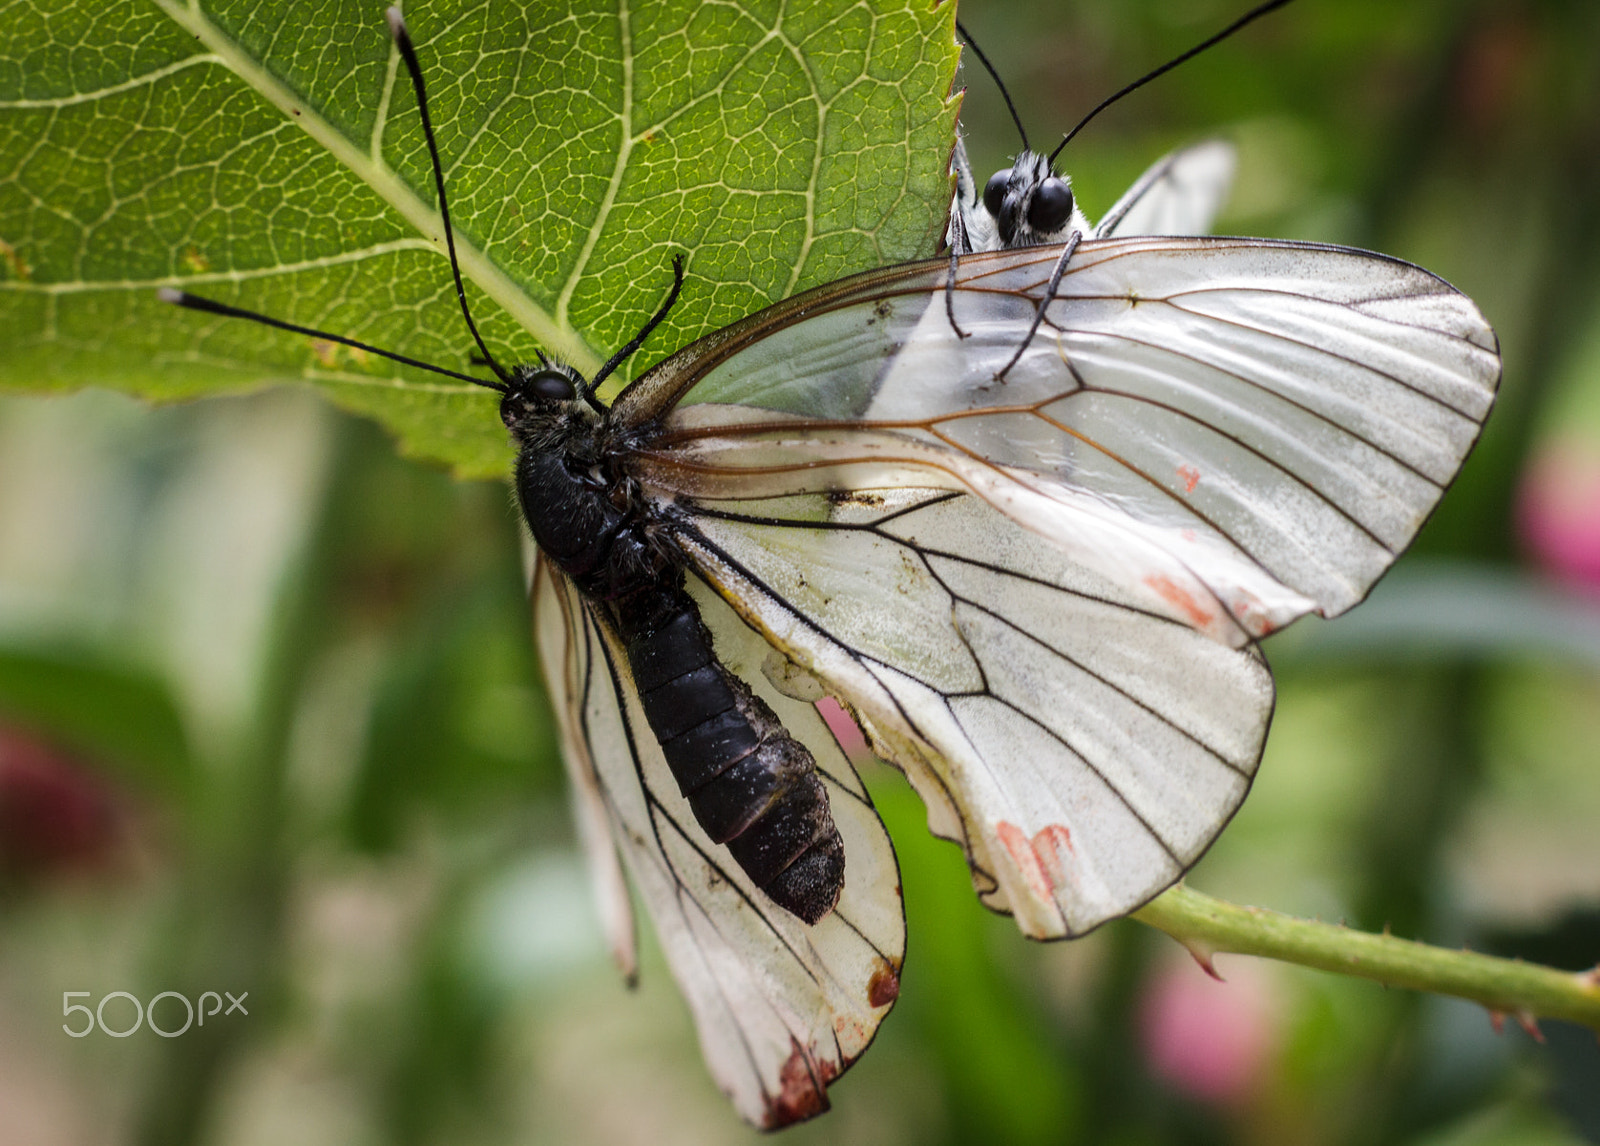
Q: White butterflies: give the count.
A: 2